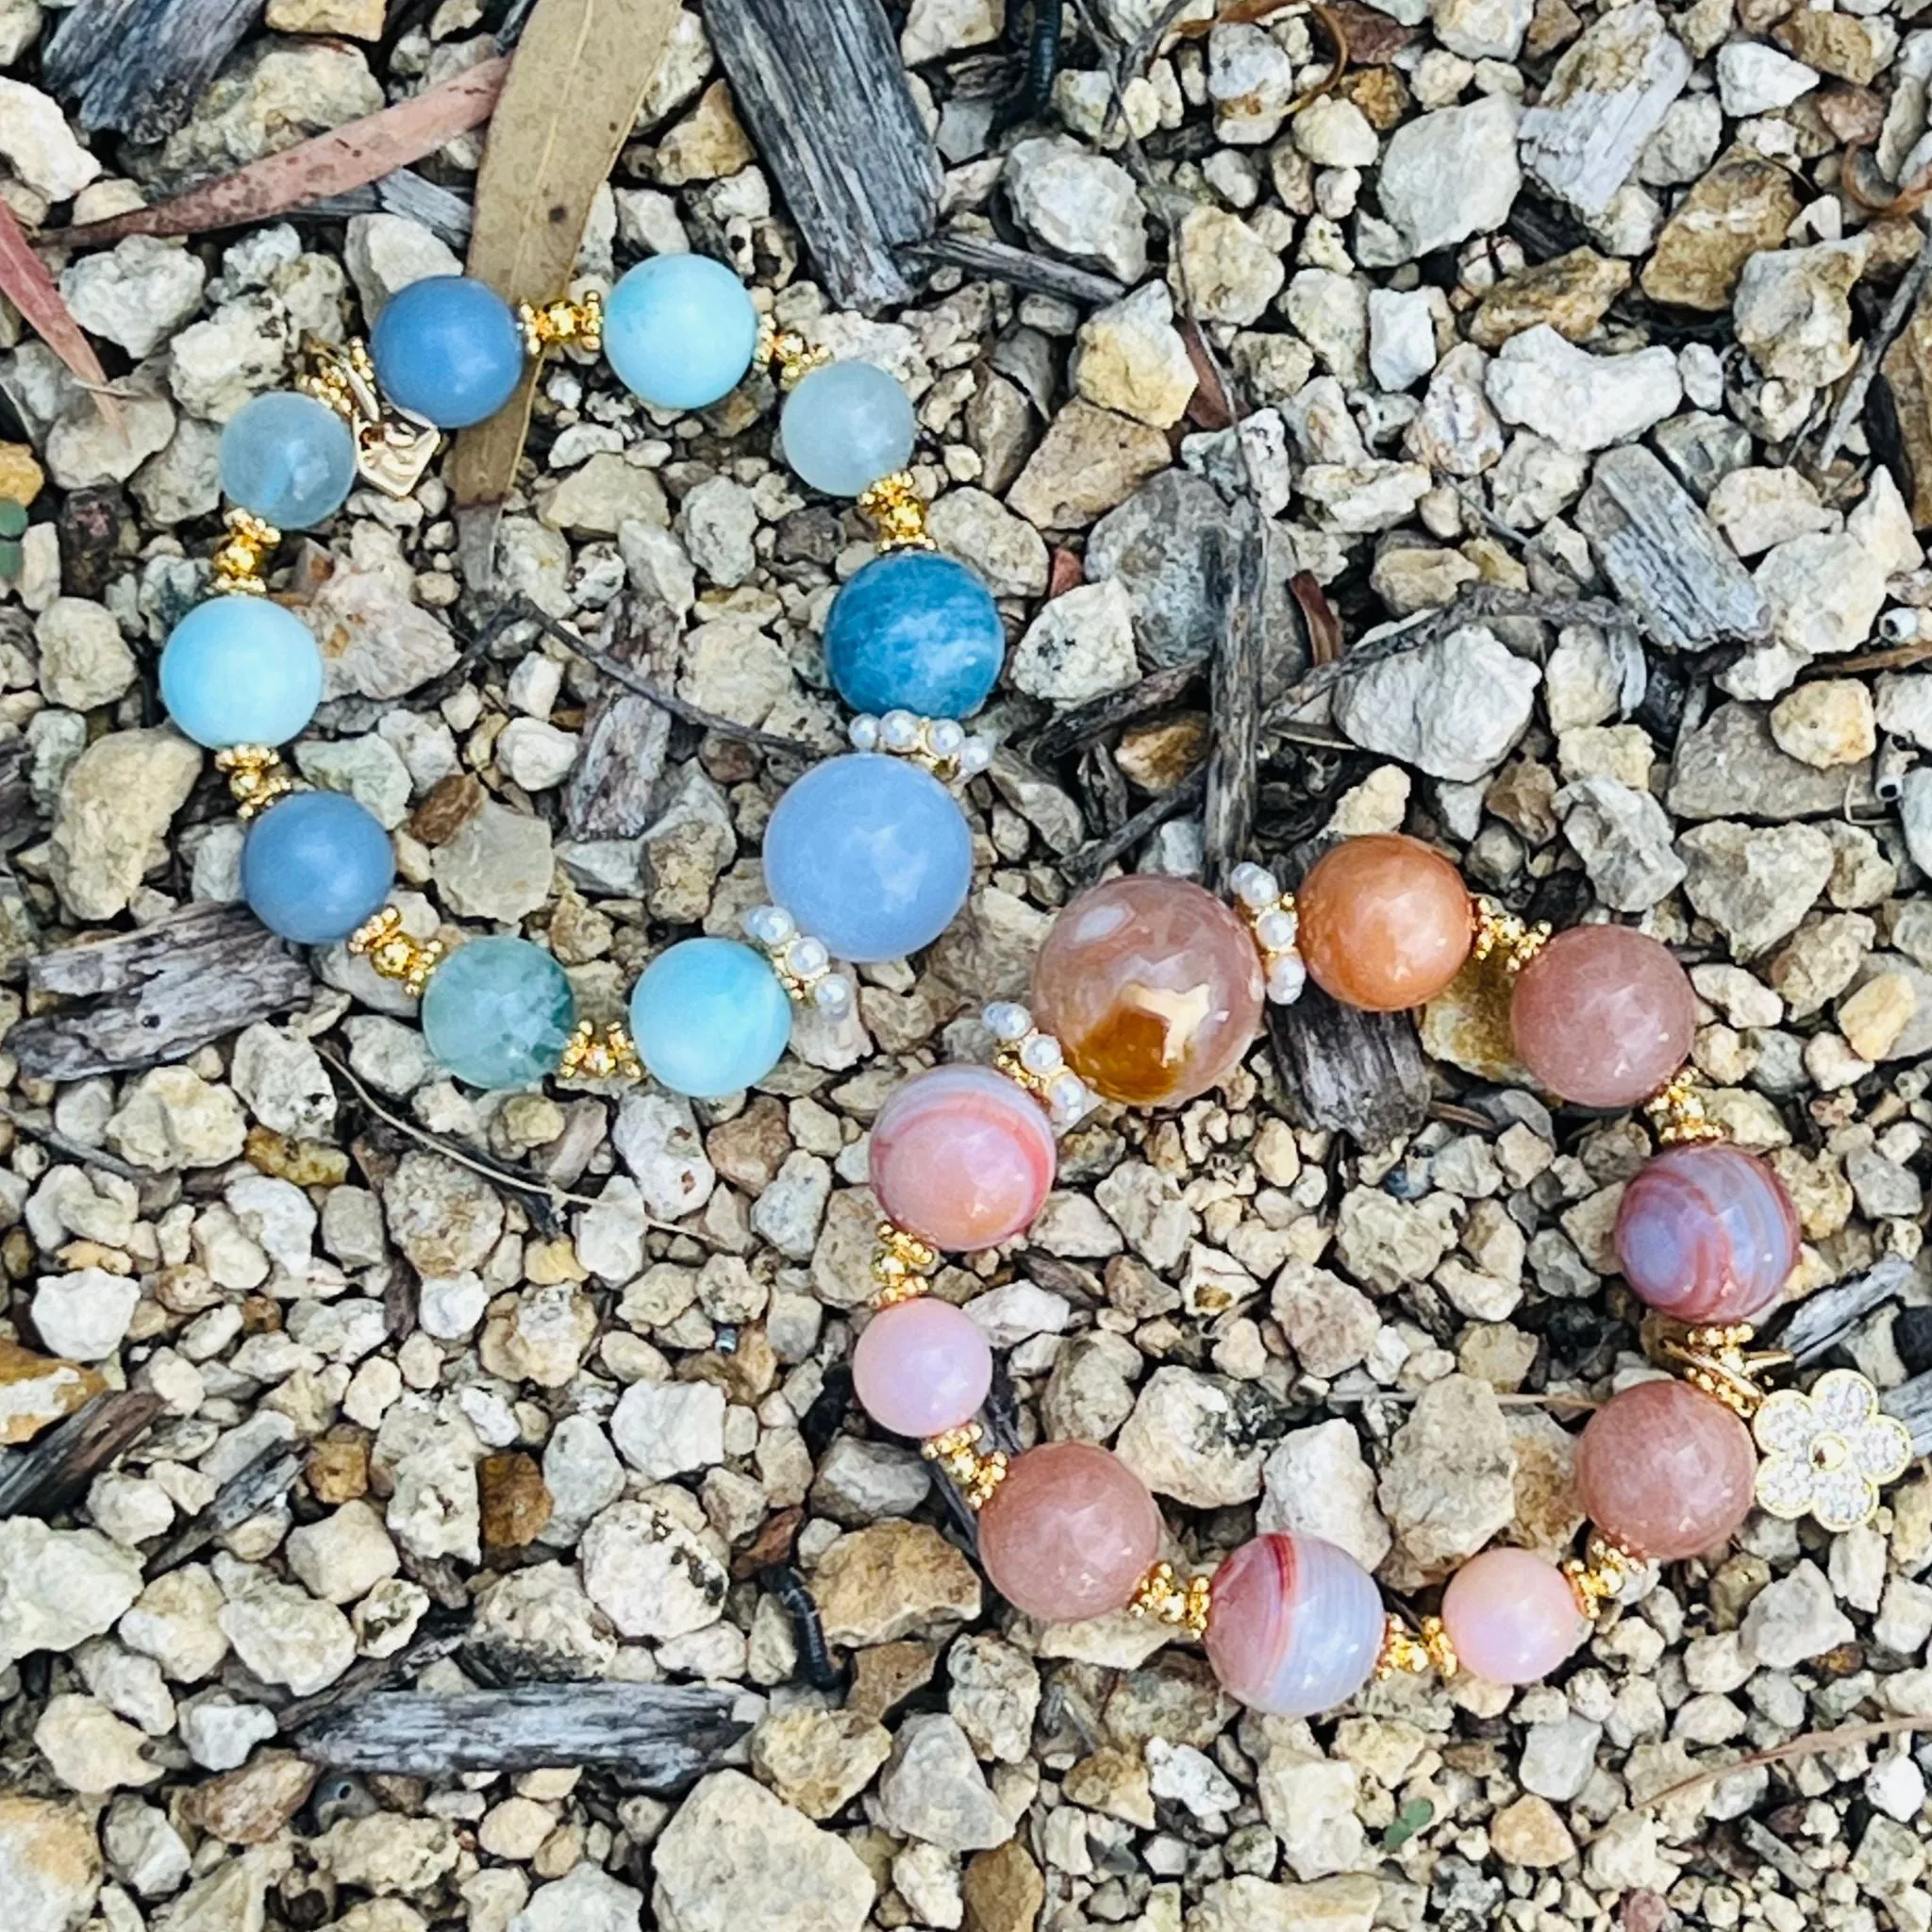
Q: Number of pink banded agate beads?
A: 3